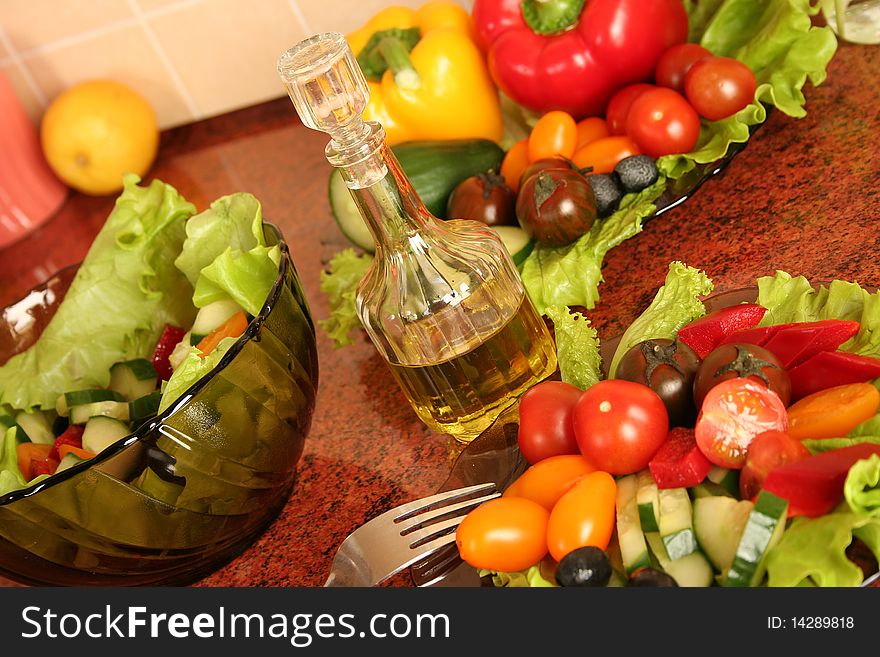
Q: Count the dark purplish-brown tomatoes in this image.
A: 5